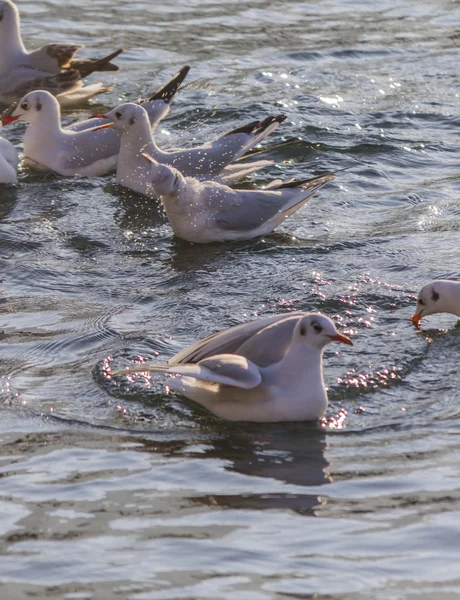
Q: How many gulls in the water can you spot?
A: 7